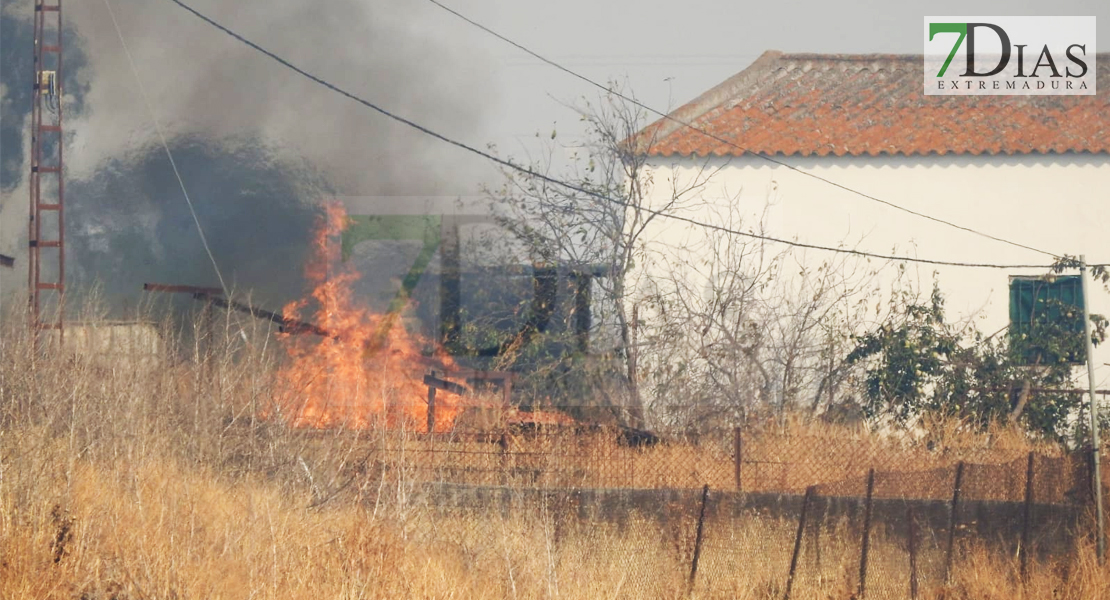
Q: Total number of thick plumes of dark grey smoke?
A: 1